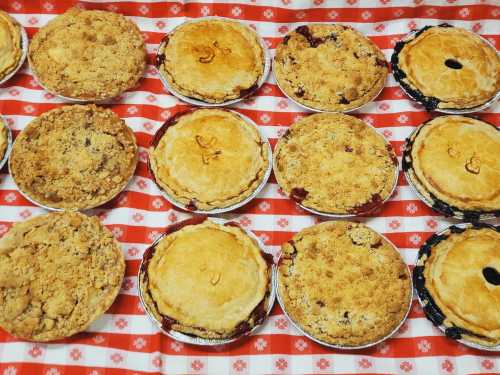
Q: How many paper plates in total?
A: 0